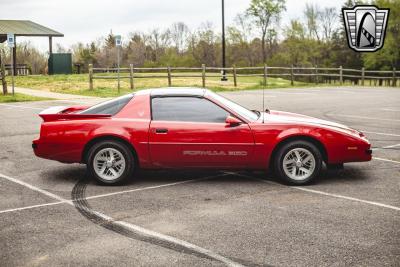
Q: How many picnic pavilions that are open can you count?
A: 1